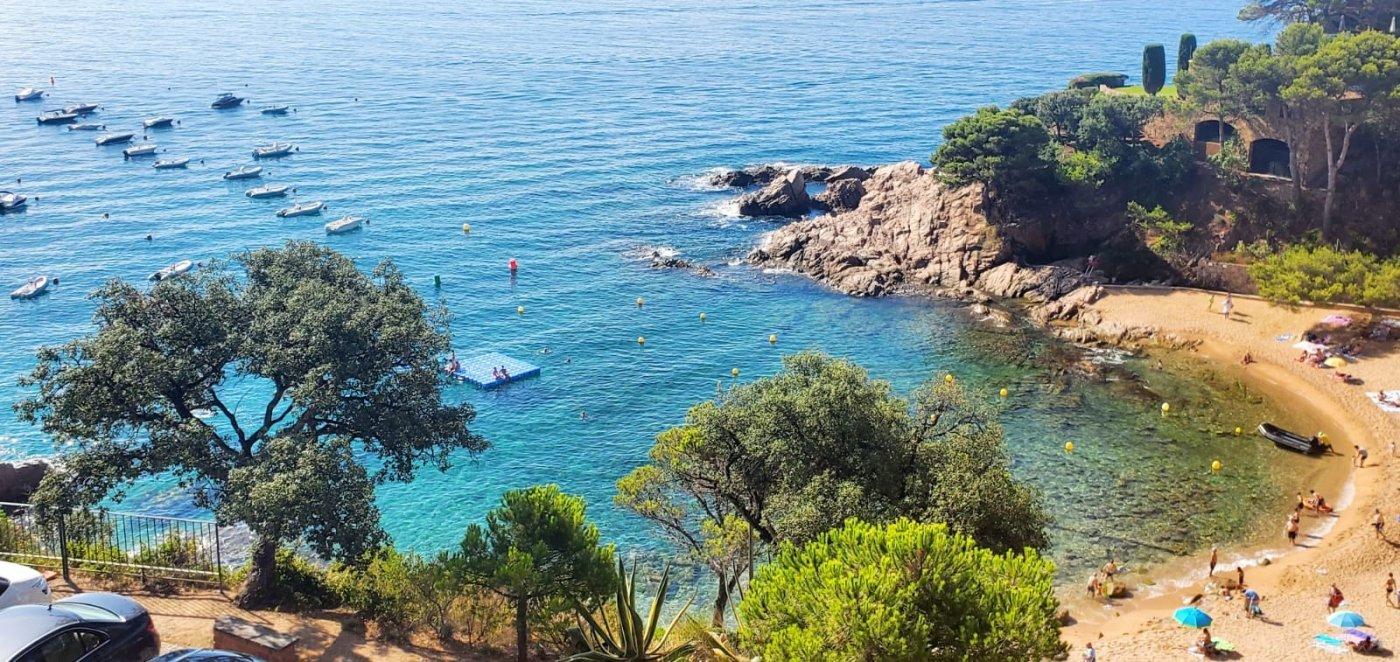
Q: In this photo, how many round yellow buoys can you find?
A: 13